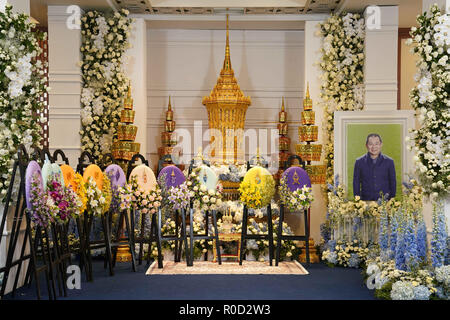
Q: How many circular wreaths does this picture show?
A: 11